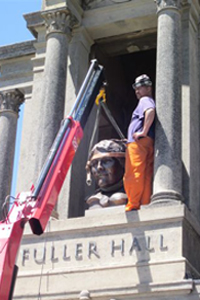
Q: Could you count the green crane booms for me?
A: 0